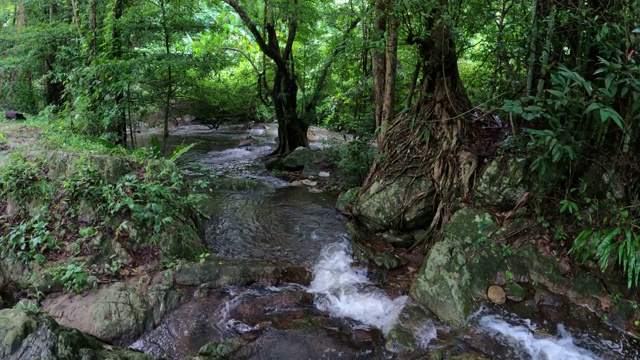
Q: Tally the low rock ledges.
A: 1